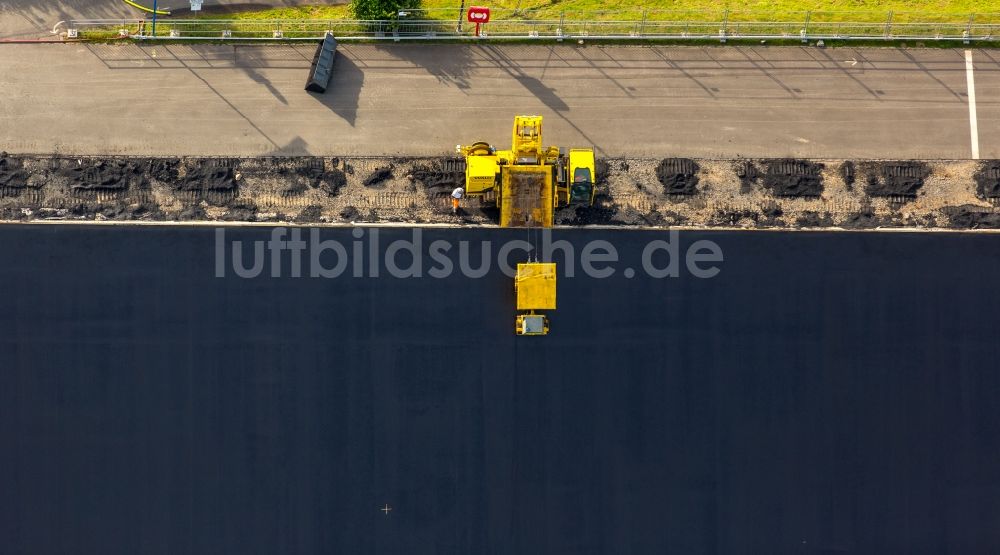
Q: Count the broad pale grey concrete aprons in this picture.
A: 1